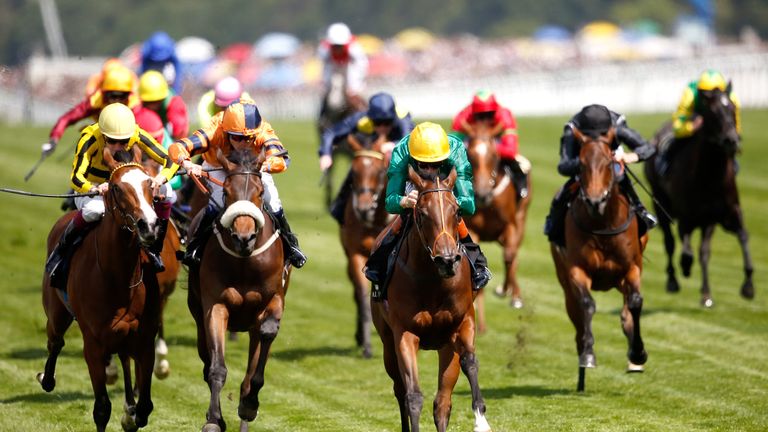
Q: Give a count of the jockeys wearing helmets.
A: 14